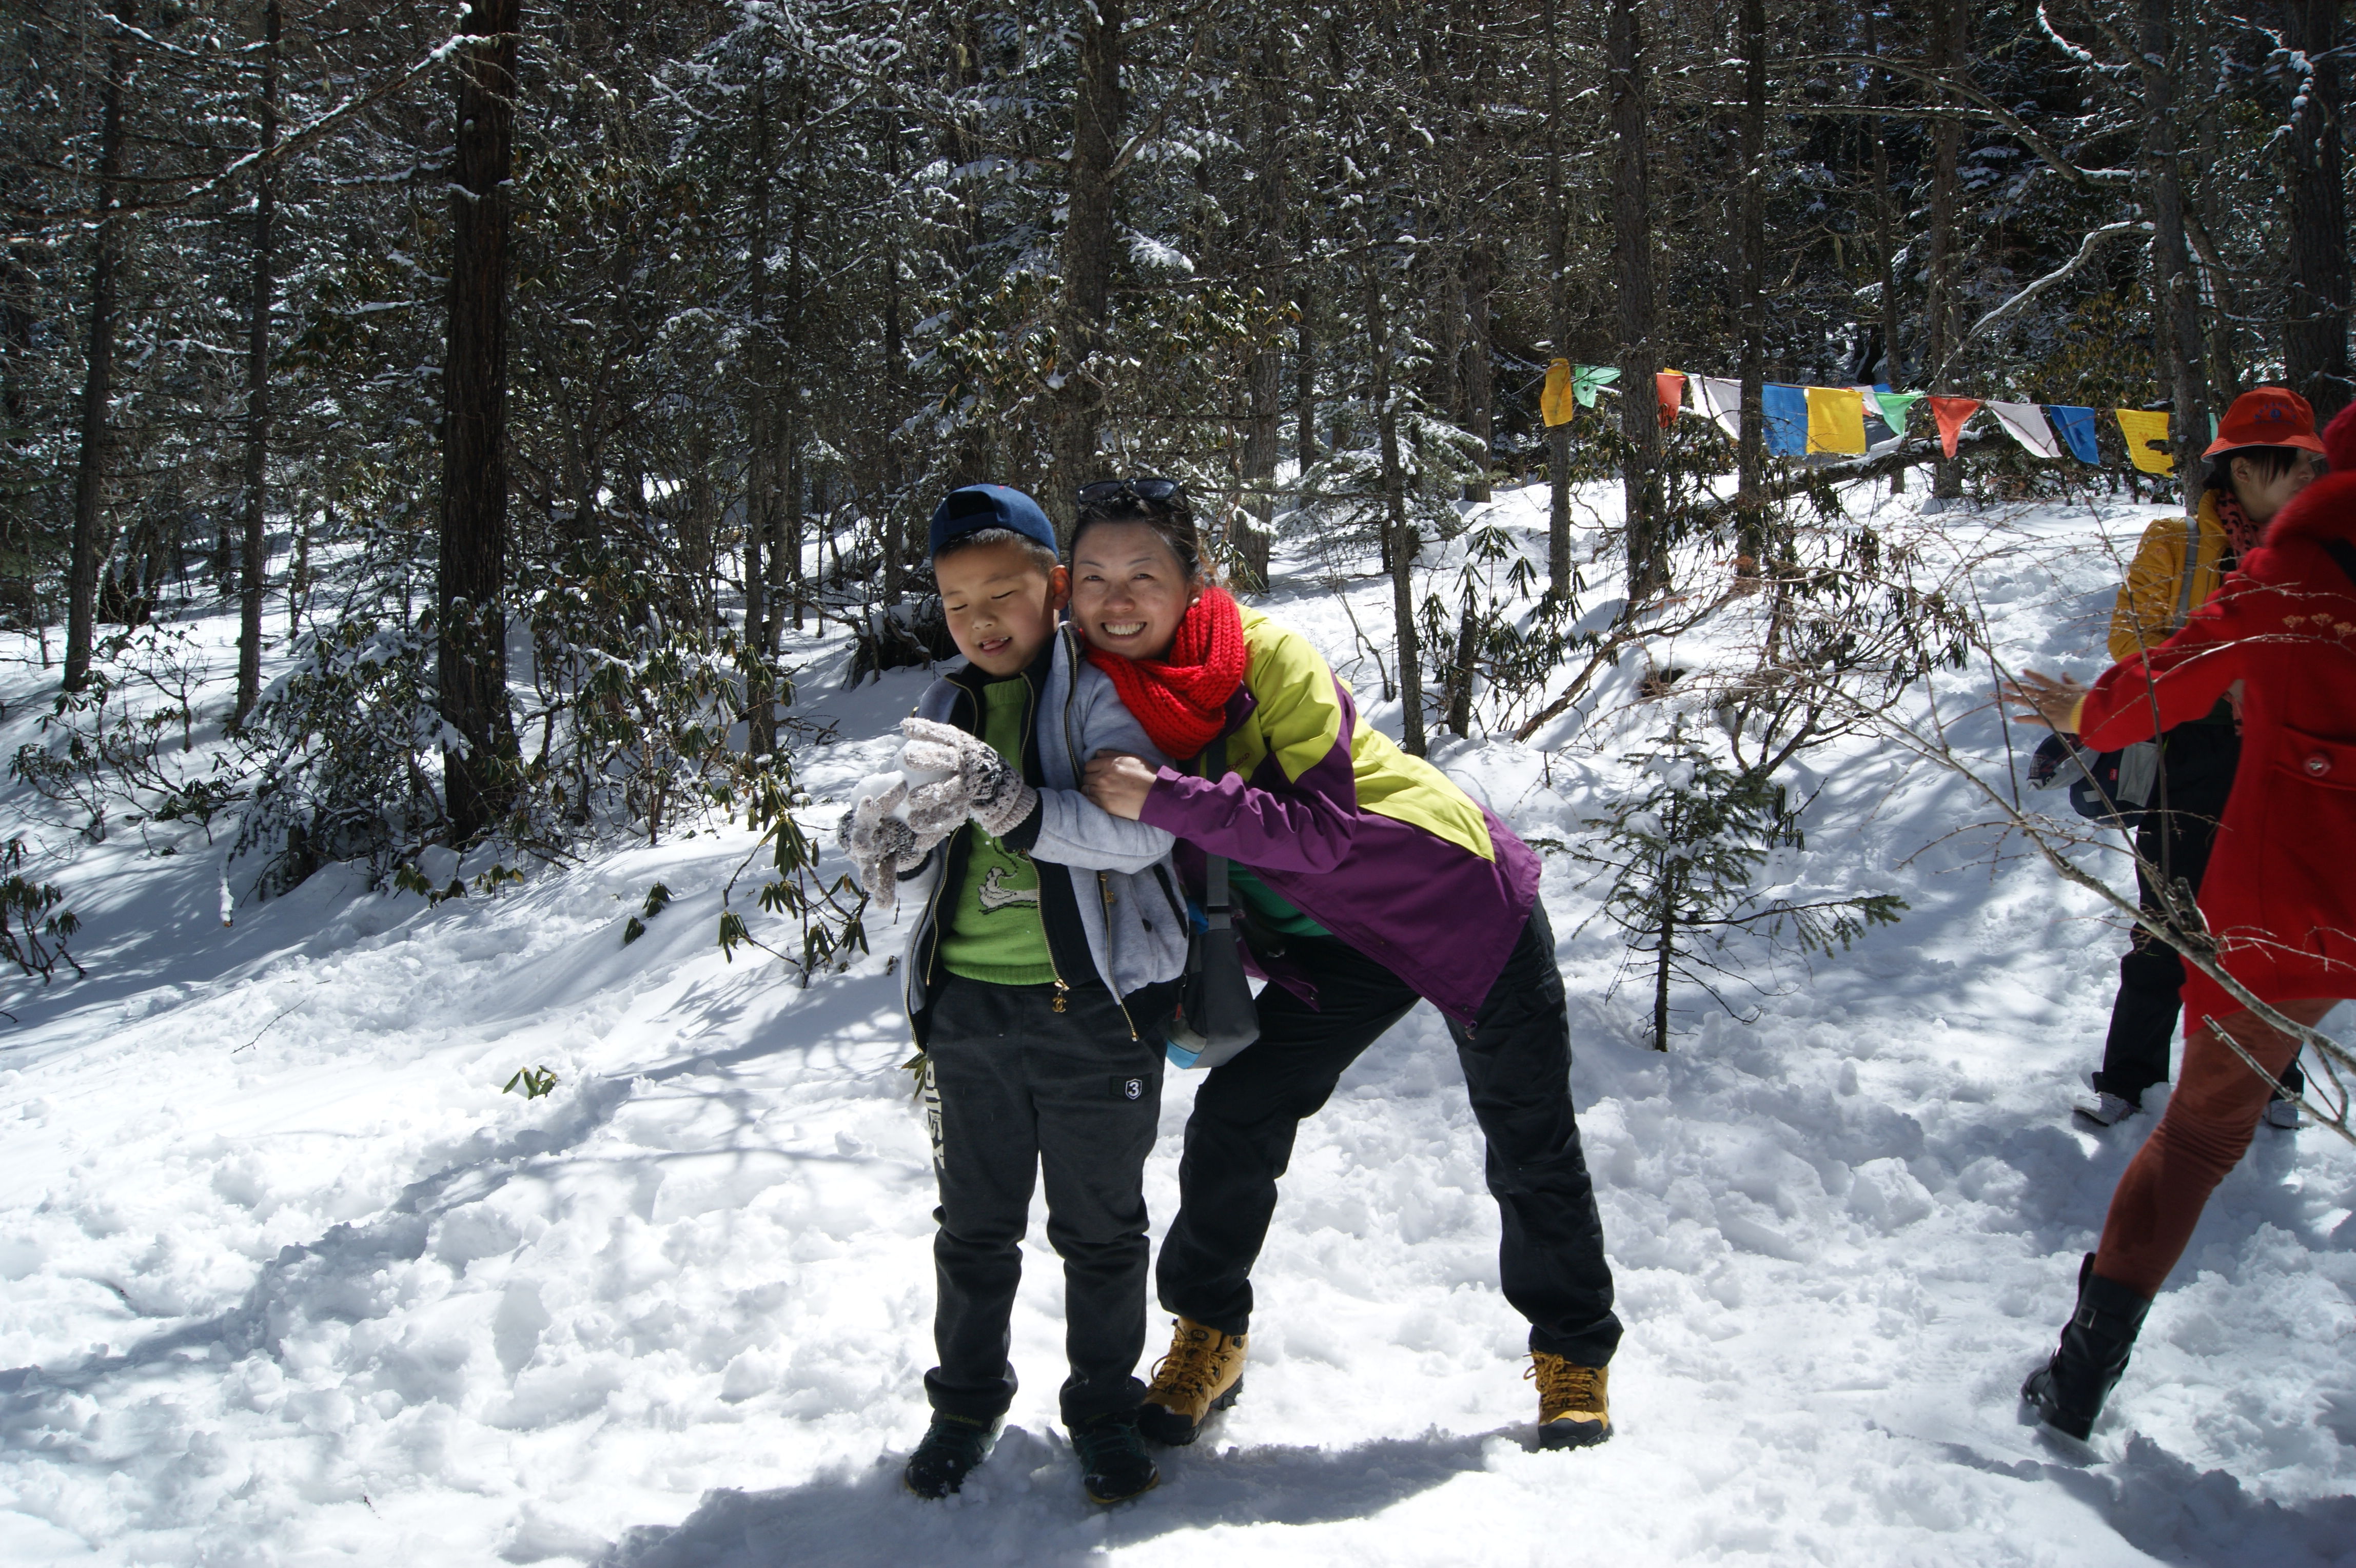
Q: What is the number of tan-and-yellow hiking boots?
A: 2